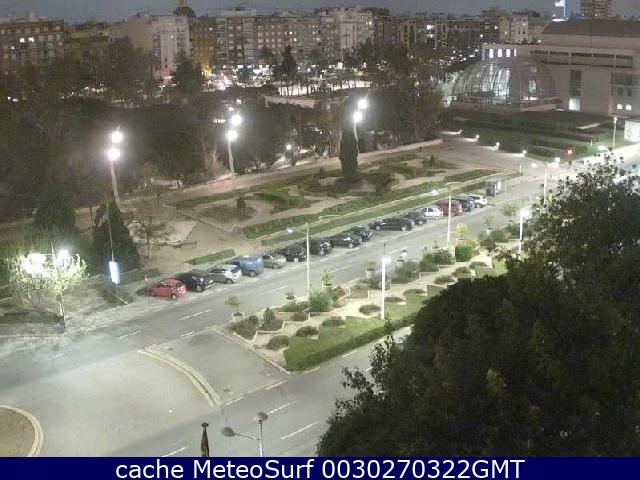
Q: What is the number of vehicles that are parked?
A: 15